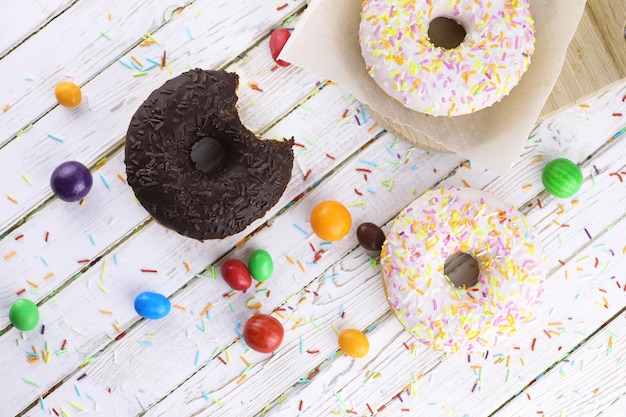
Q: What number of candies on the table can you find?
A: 12